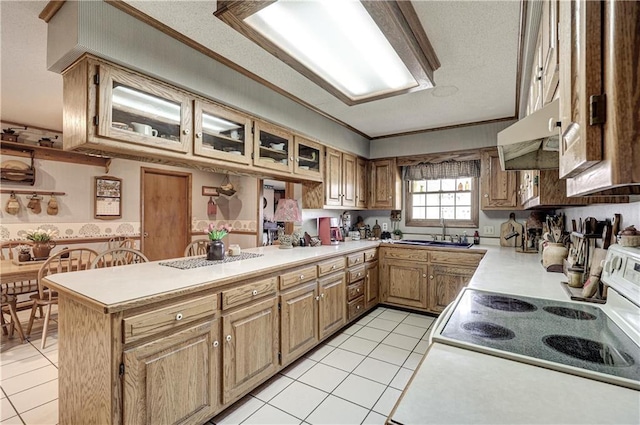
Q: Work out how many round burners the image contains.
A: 4